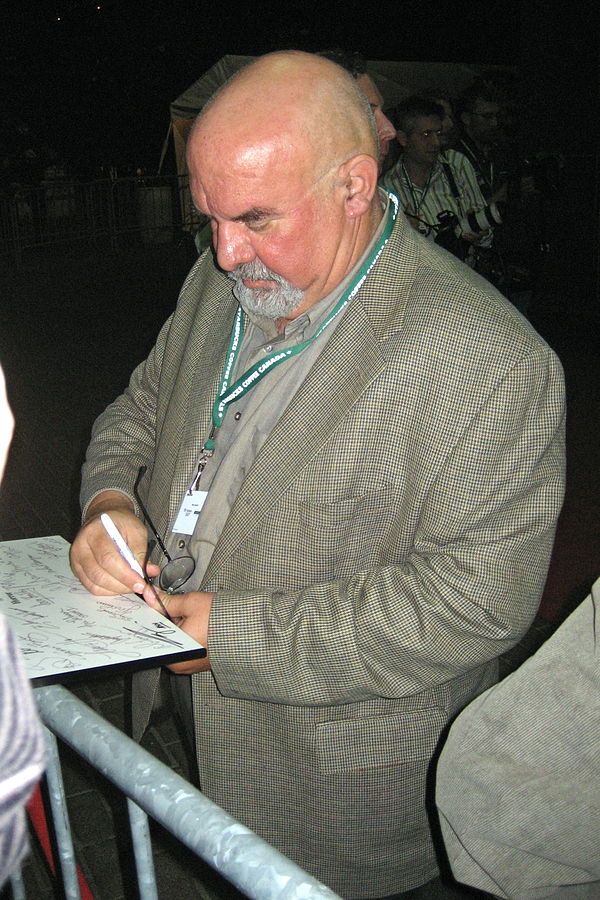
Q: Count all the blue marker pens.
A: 0